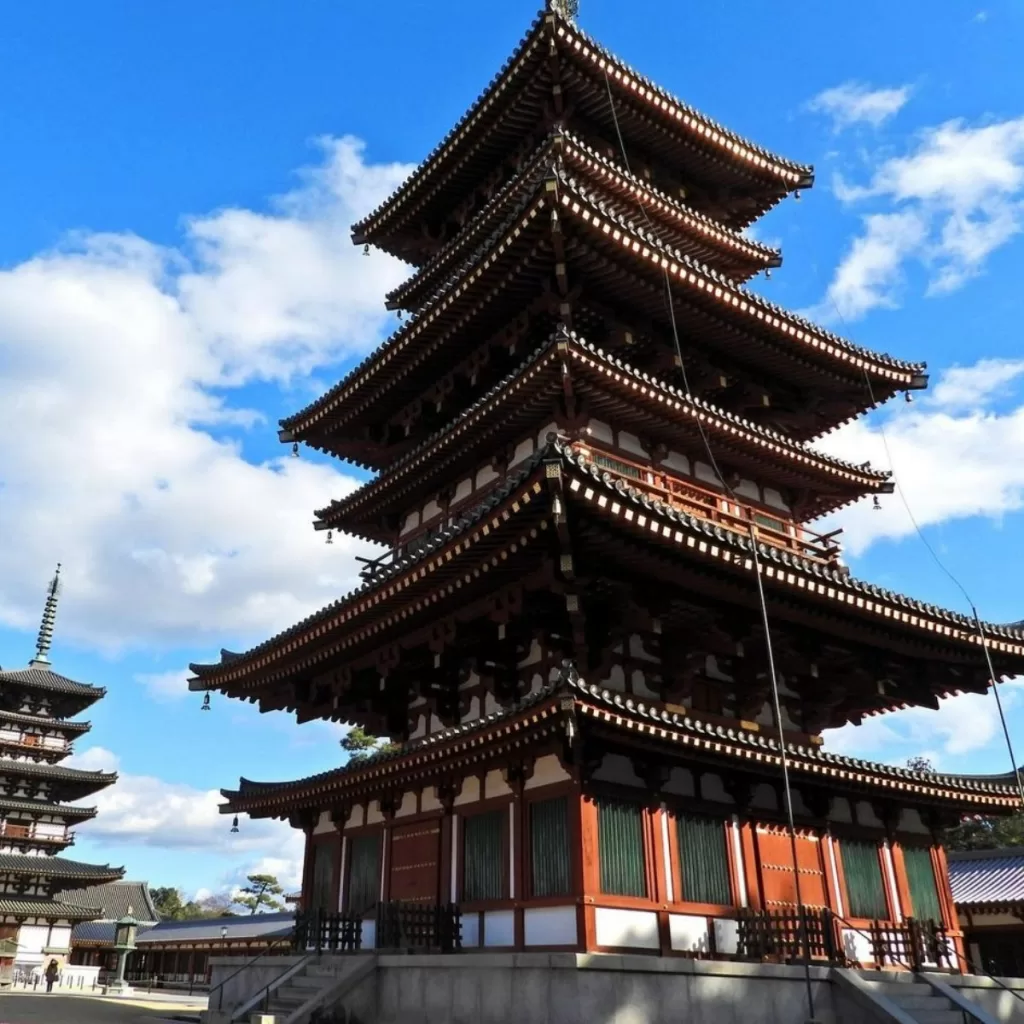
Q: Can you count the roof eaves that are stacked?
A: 6